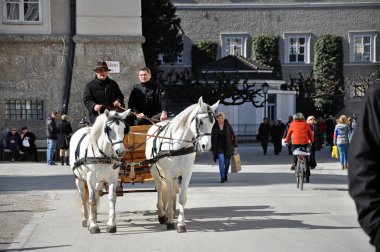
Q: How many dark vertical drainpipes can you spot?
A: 1